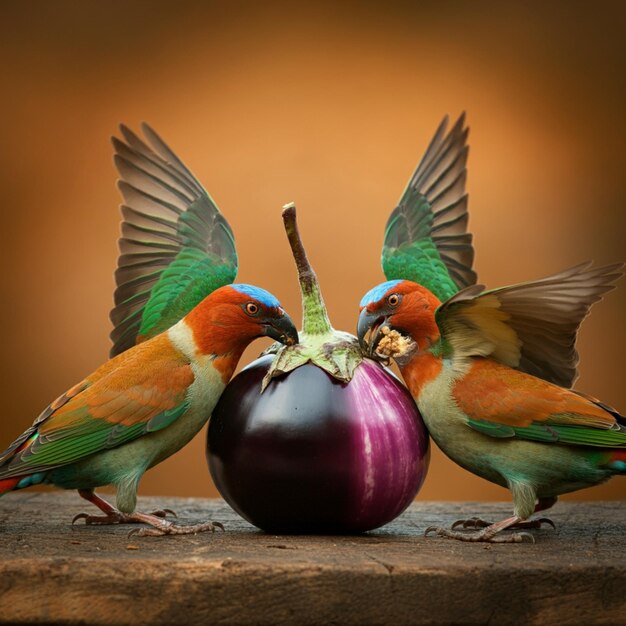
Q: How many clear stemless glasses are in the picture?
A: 0